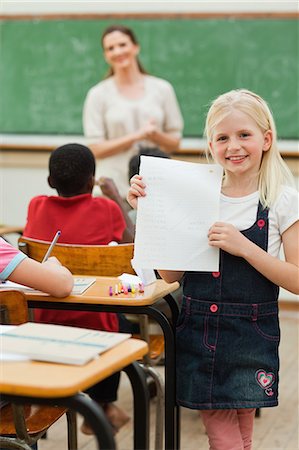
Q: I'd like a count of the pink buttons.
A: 3